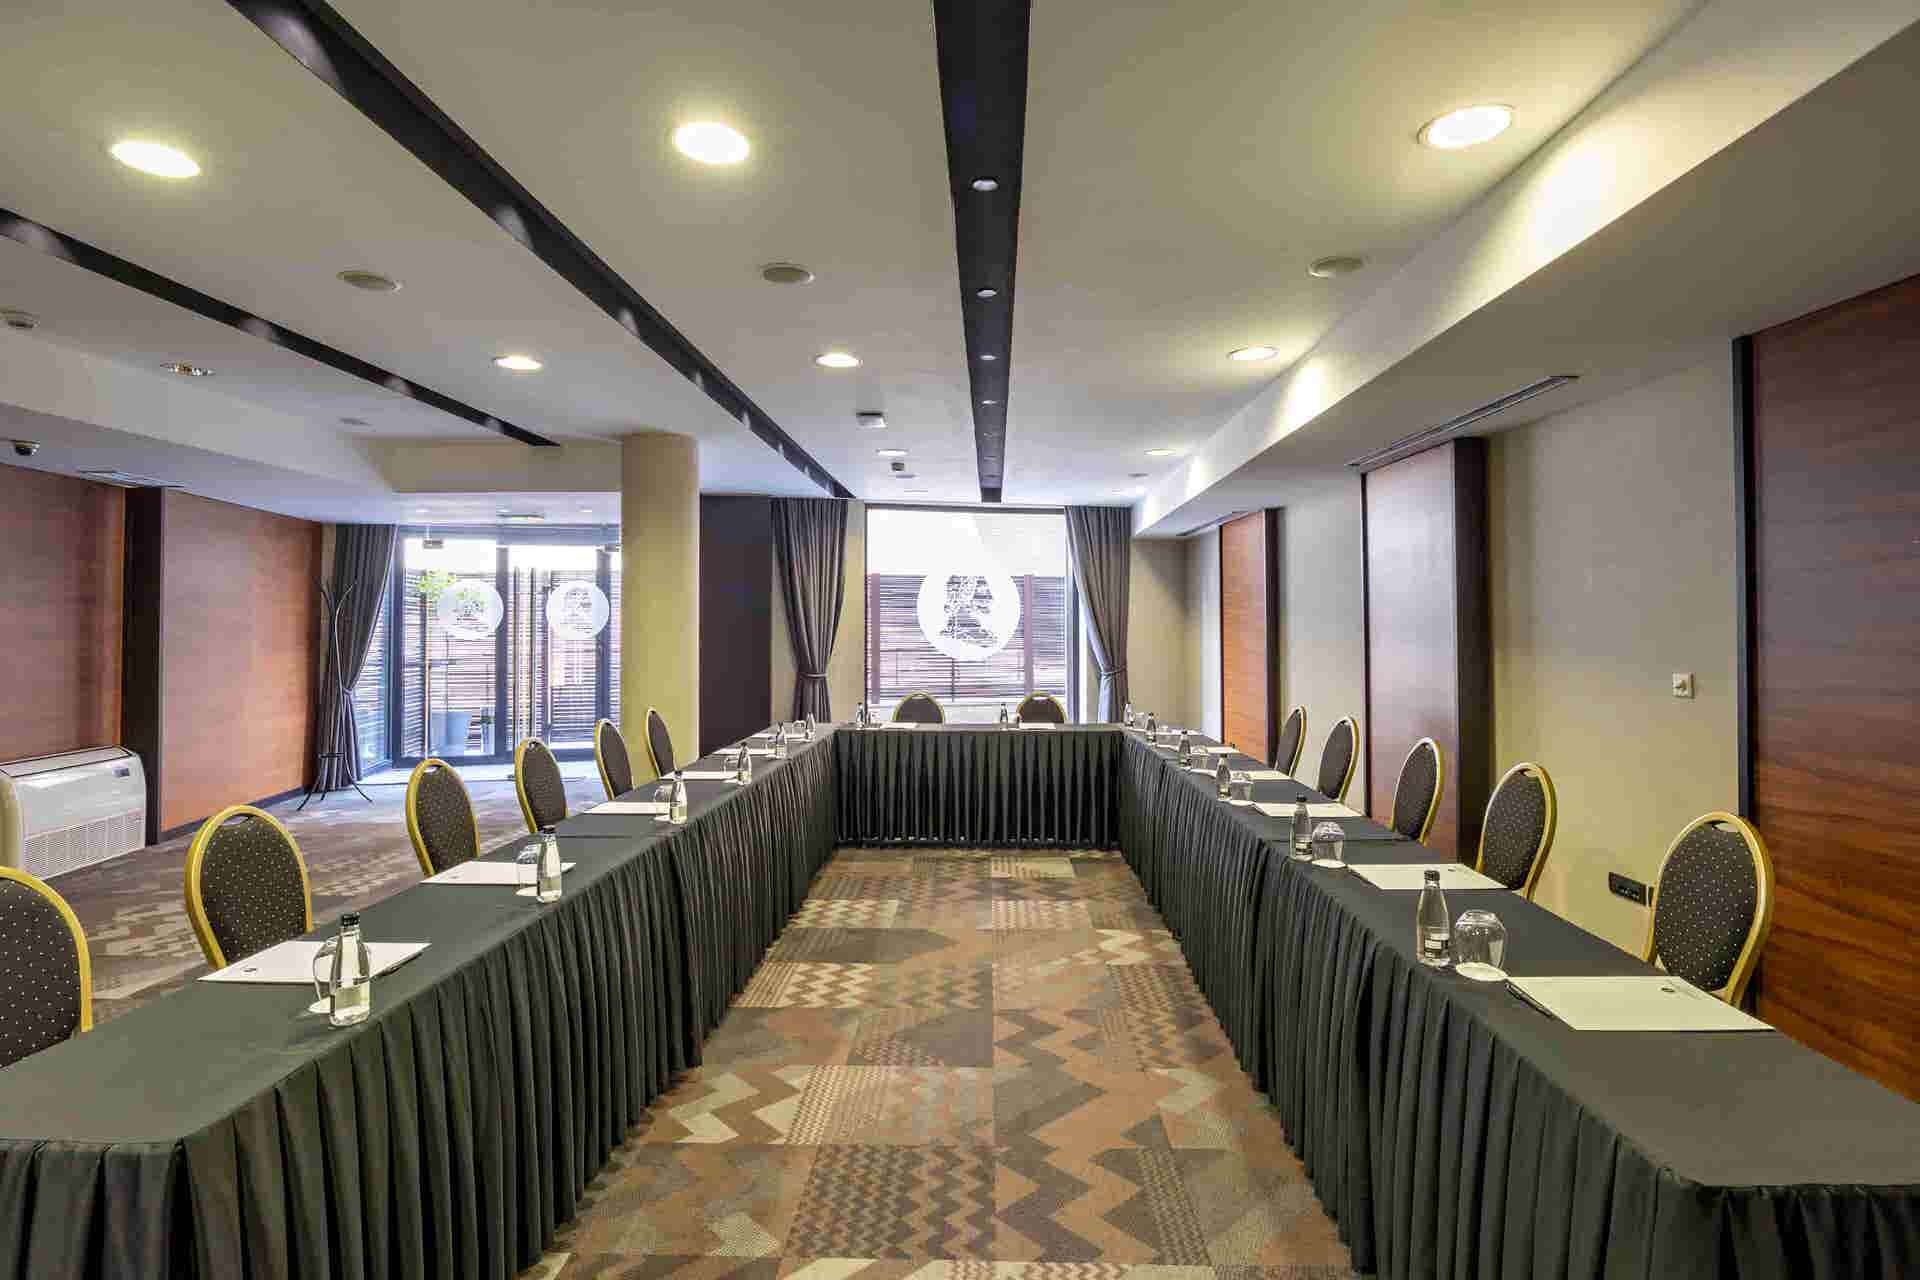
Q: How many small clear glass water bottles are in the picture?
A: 14